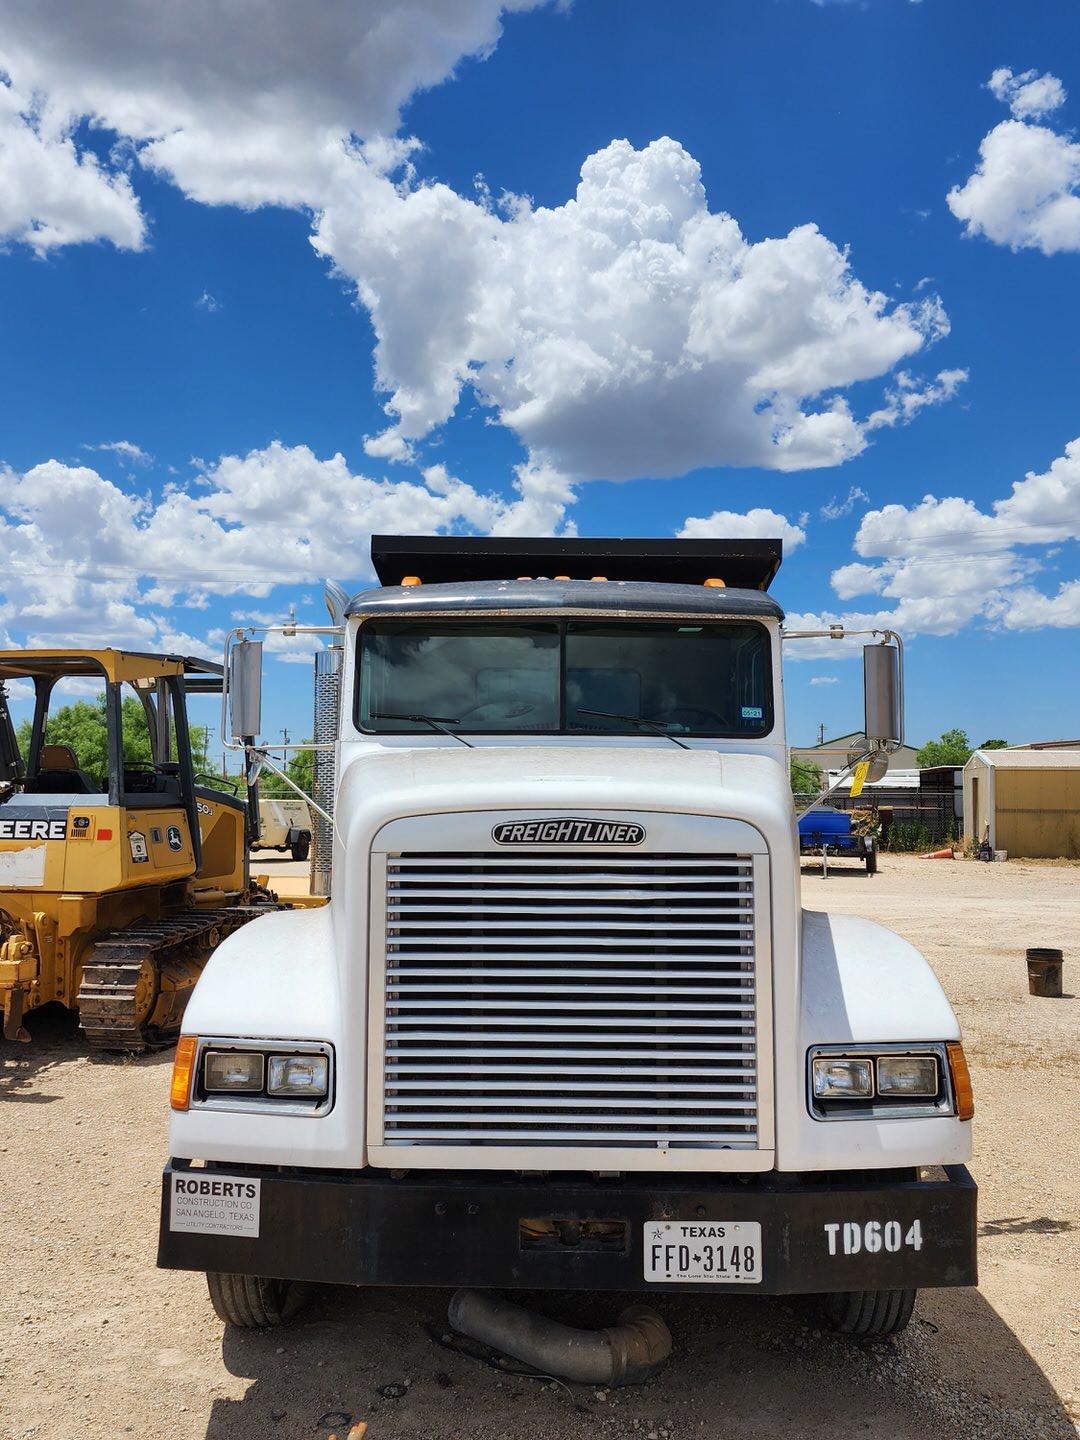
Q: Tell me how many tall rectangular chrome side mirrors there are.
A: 2